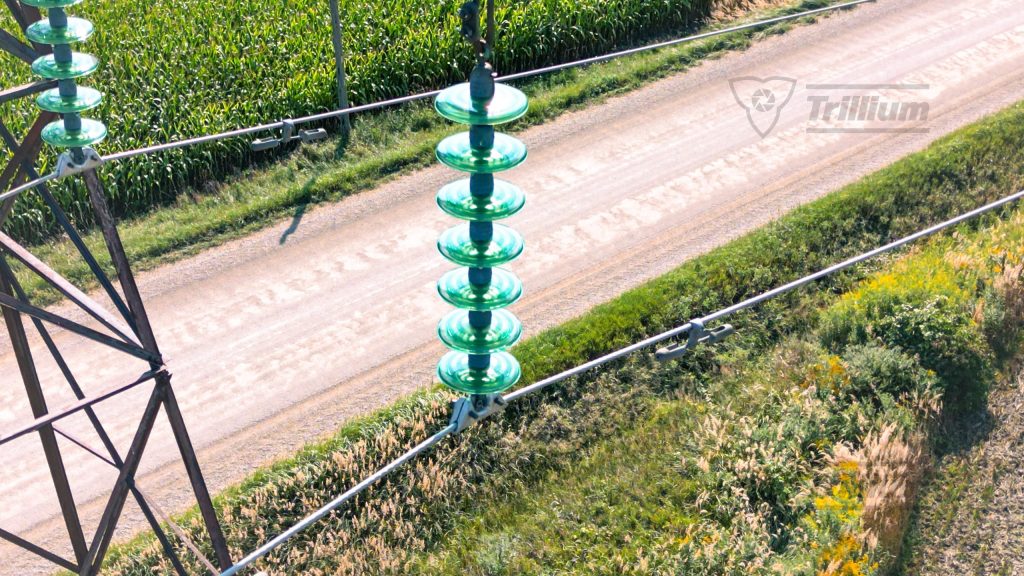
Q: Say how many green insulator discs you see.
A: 12